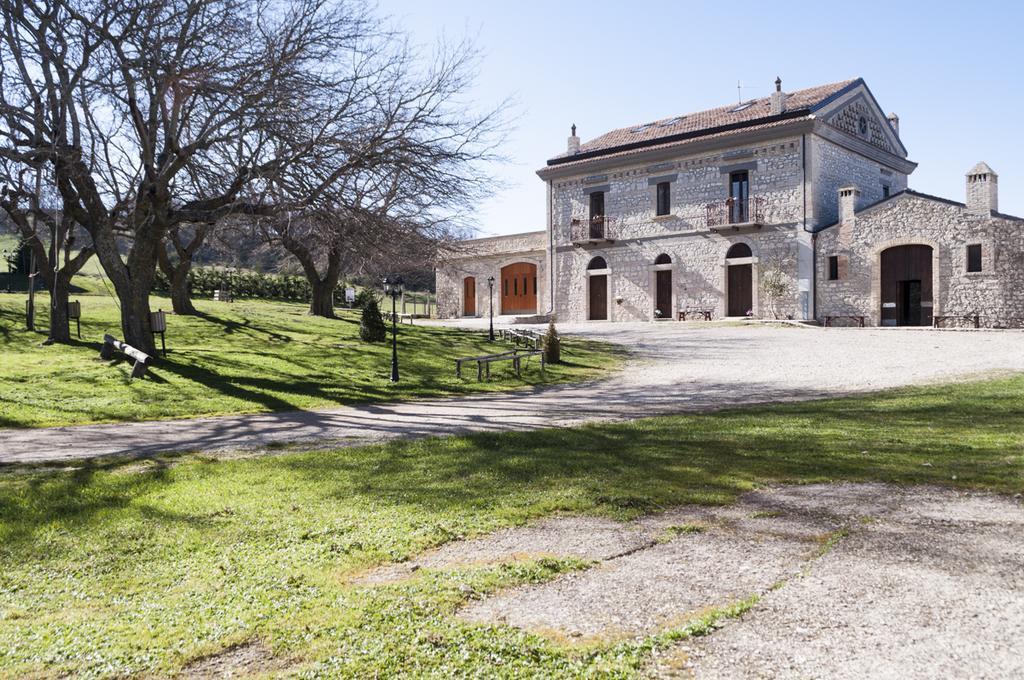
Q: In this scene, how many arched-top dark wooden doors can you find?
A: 4